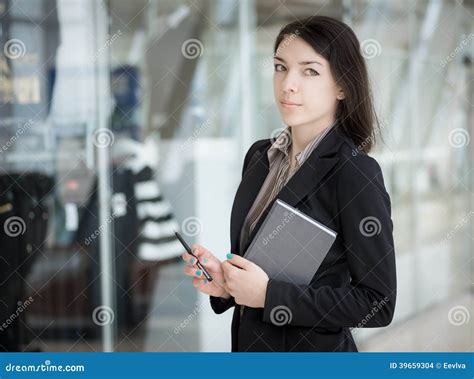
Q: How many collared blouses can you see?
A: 1